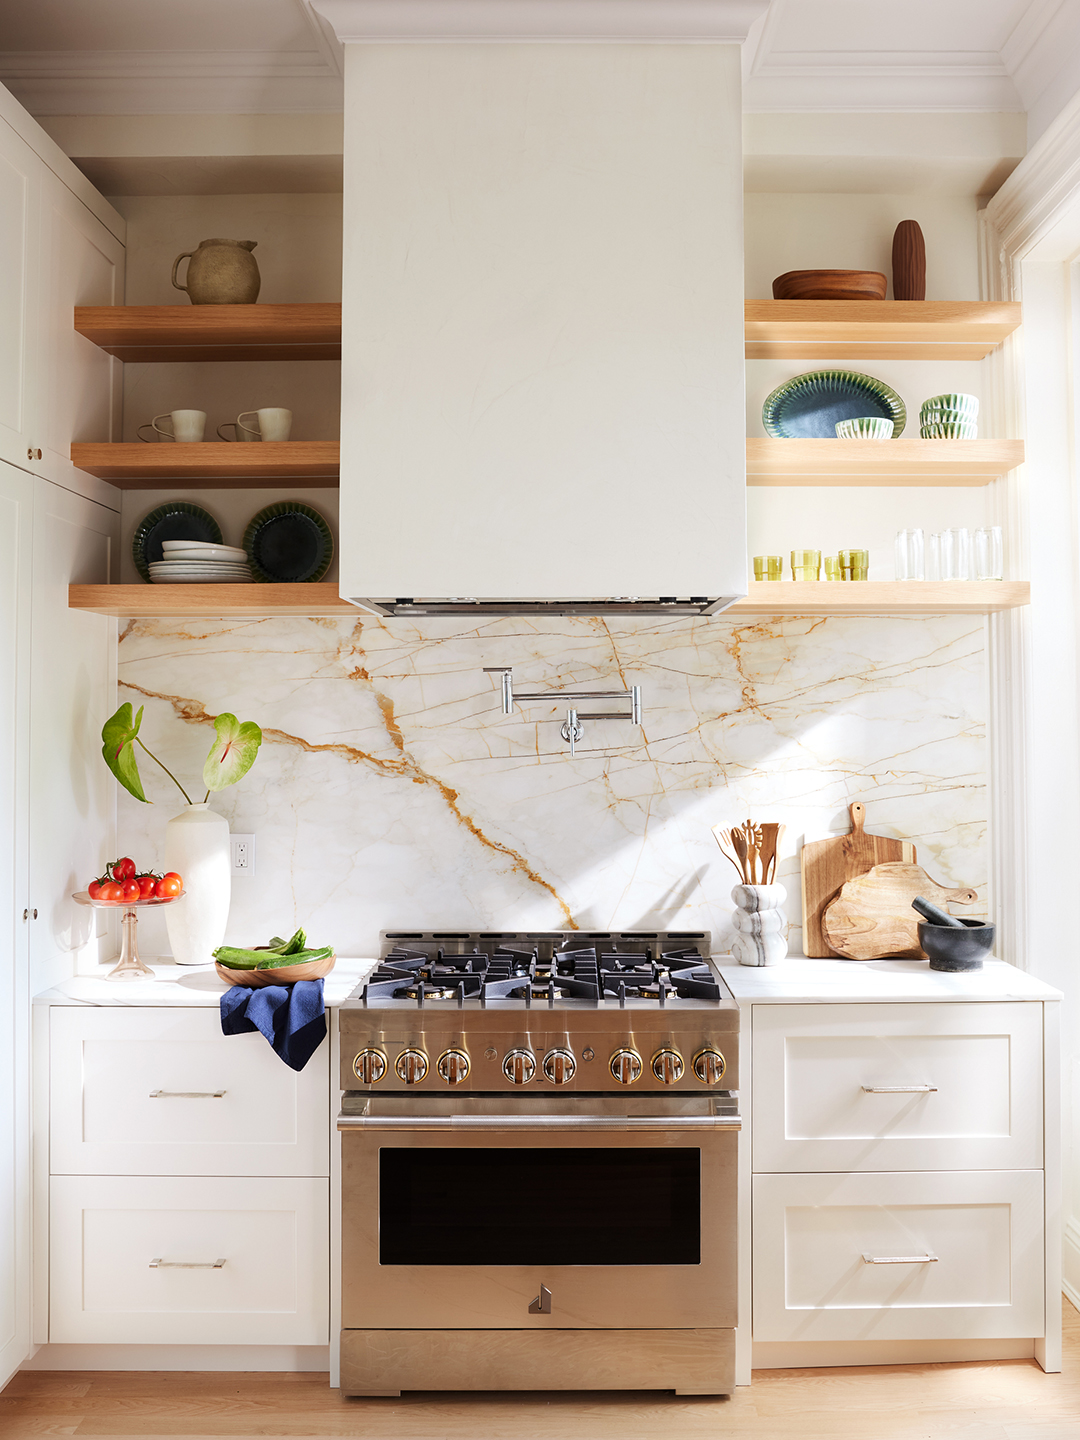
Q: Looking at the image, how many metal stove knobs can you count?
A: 8